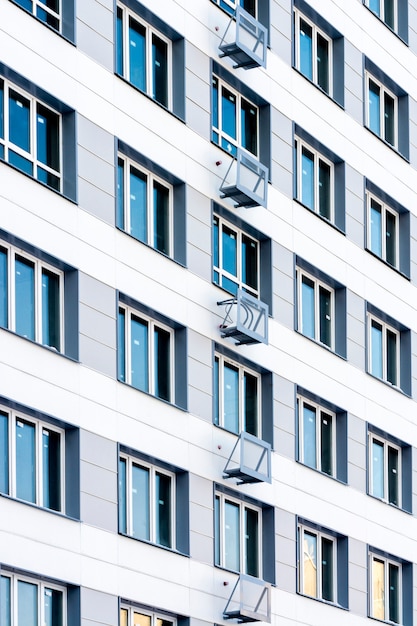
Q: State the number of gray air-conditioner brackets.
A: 5